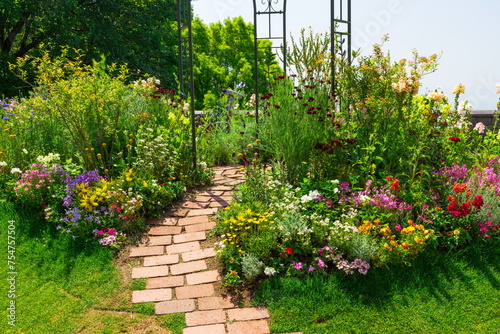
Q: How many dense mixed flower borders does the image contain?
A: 2